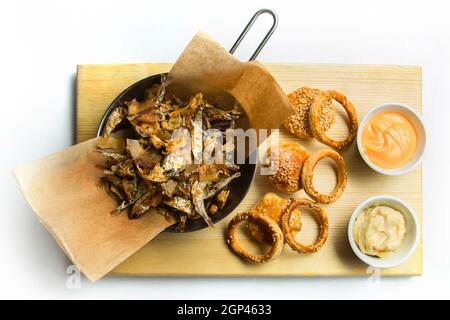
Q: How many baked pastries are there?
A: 7